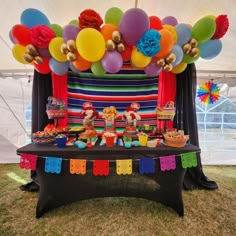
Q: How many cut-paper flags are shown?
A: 8